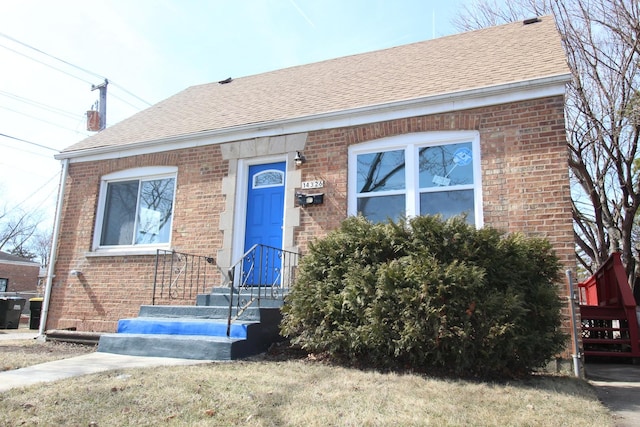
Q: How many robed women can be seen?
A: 0